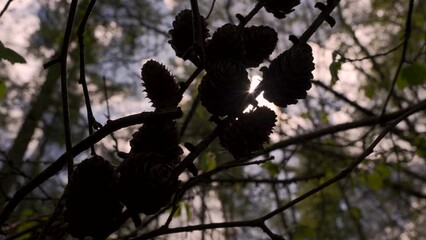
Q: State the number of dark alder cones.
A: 11